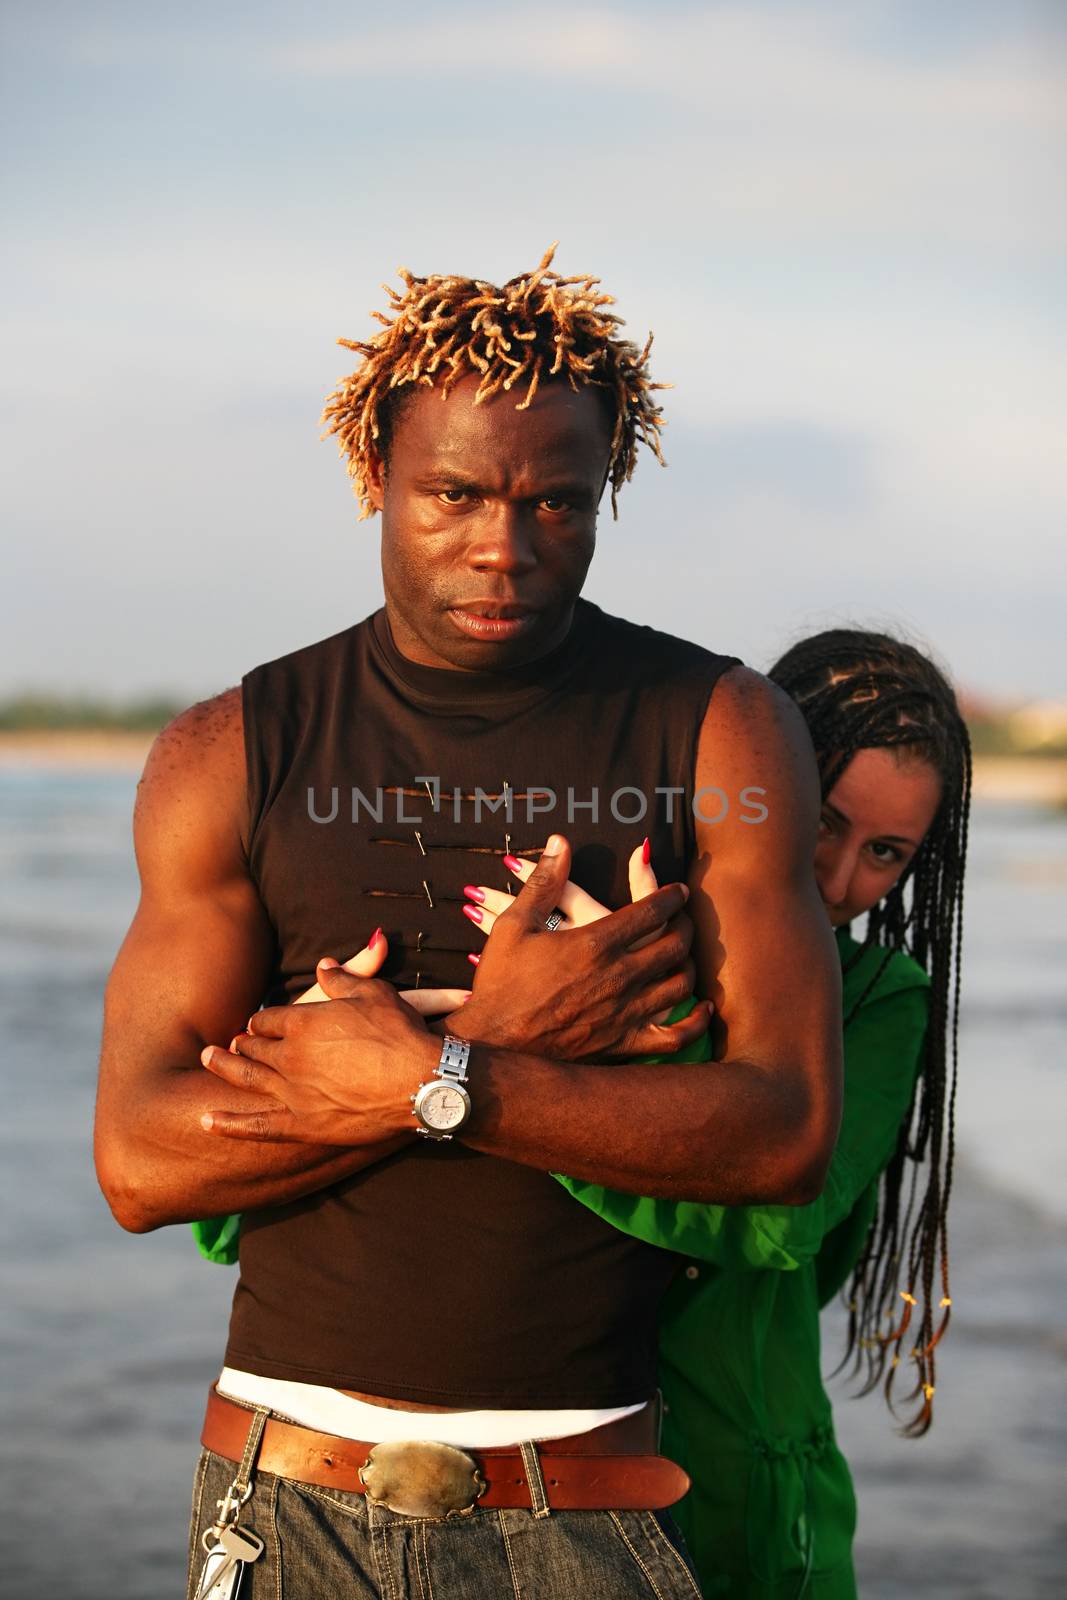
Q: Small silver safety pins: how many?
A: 8